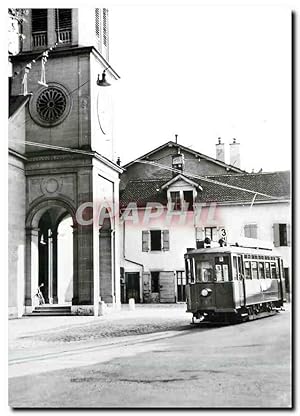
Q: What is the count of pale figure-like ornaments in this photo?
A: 2